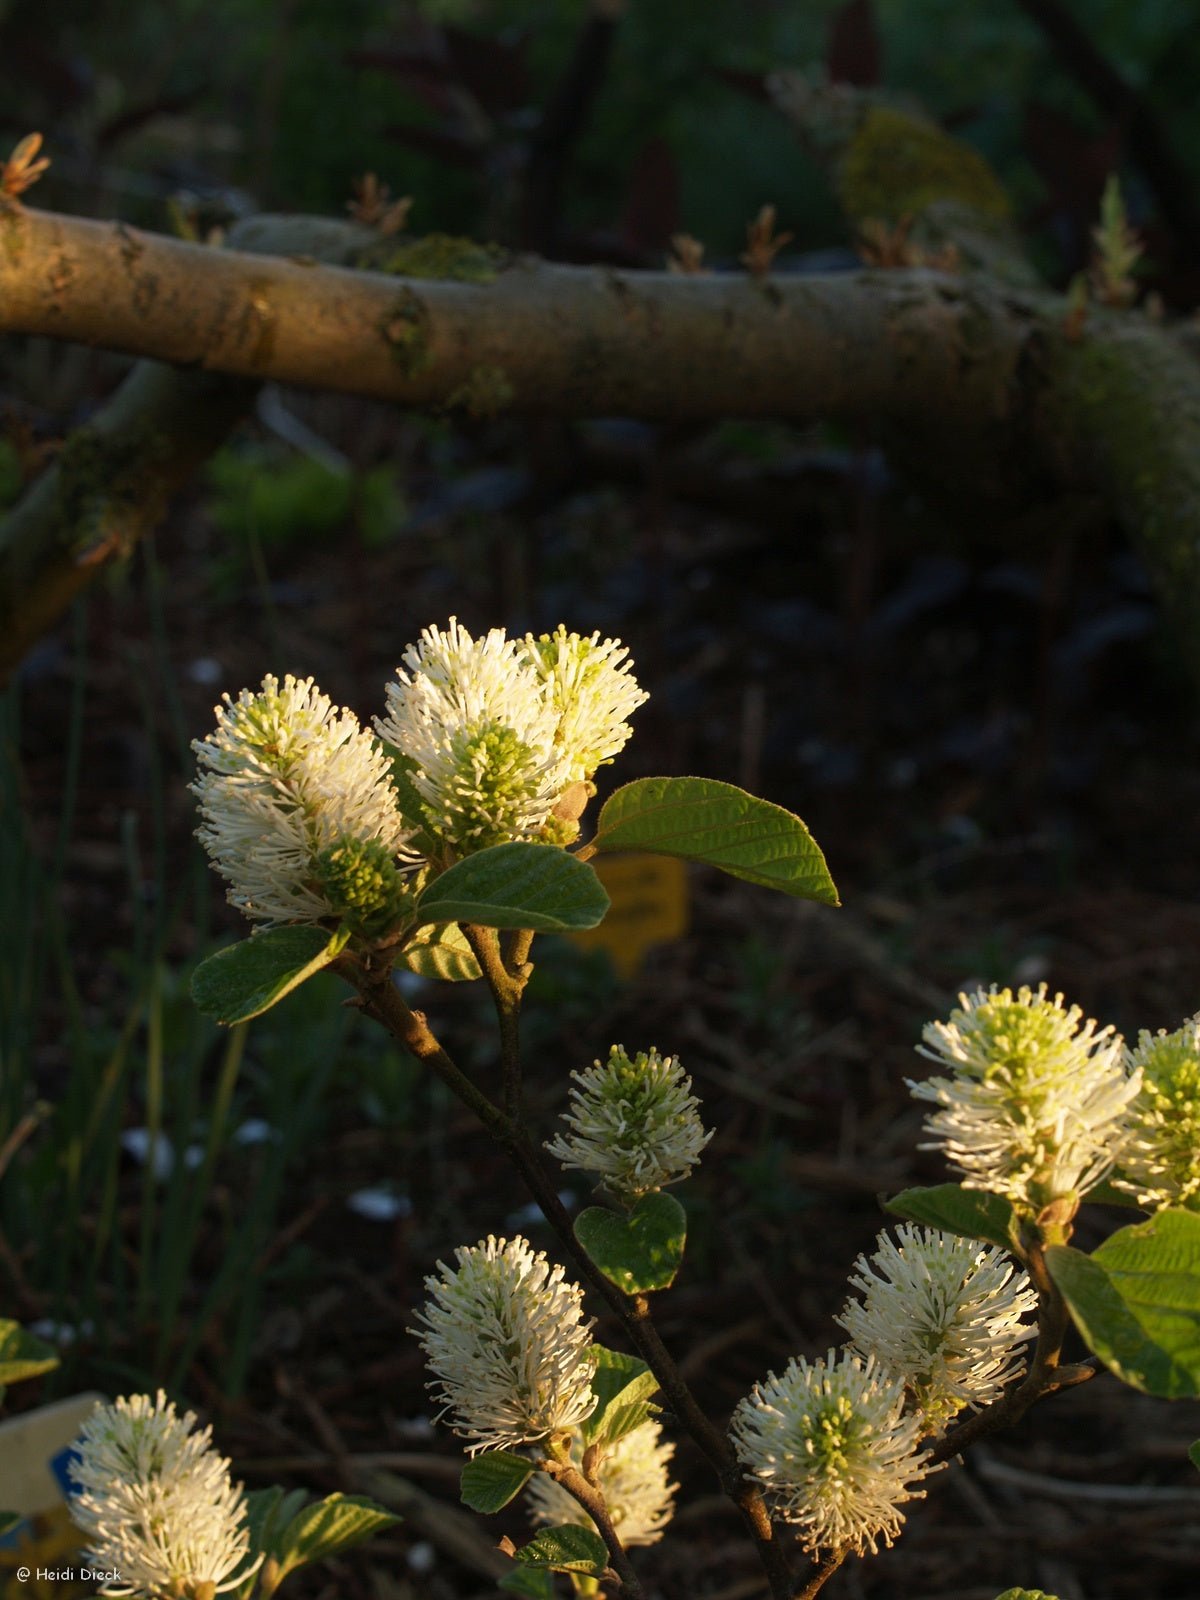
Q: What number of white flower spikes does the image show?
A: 11